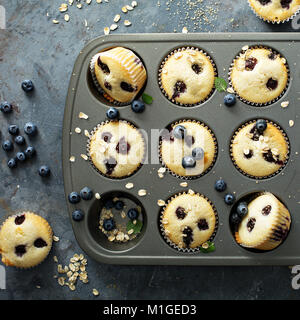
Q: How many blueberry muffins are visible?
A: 10